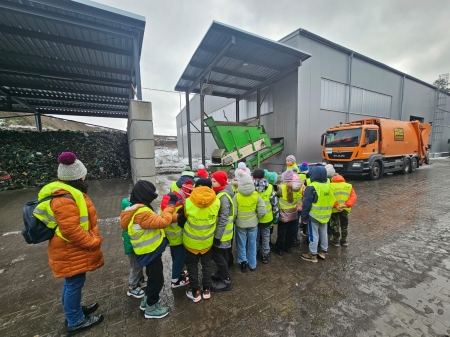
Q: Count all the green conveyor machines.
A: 1